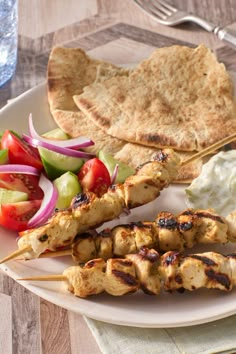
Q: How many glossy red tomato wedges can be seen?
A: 4